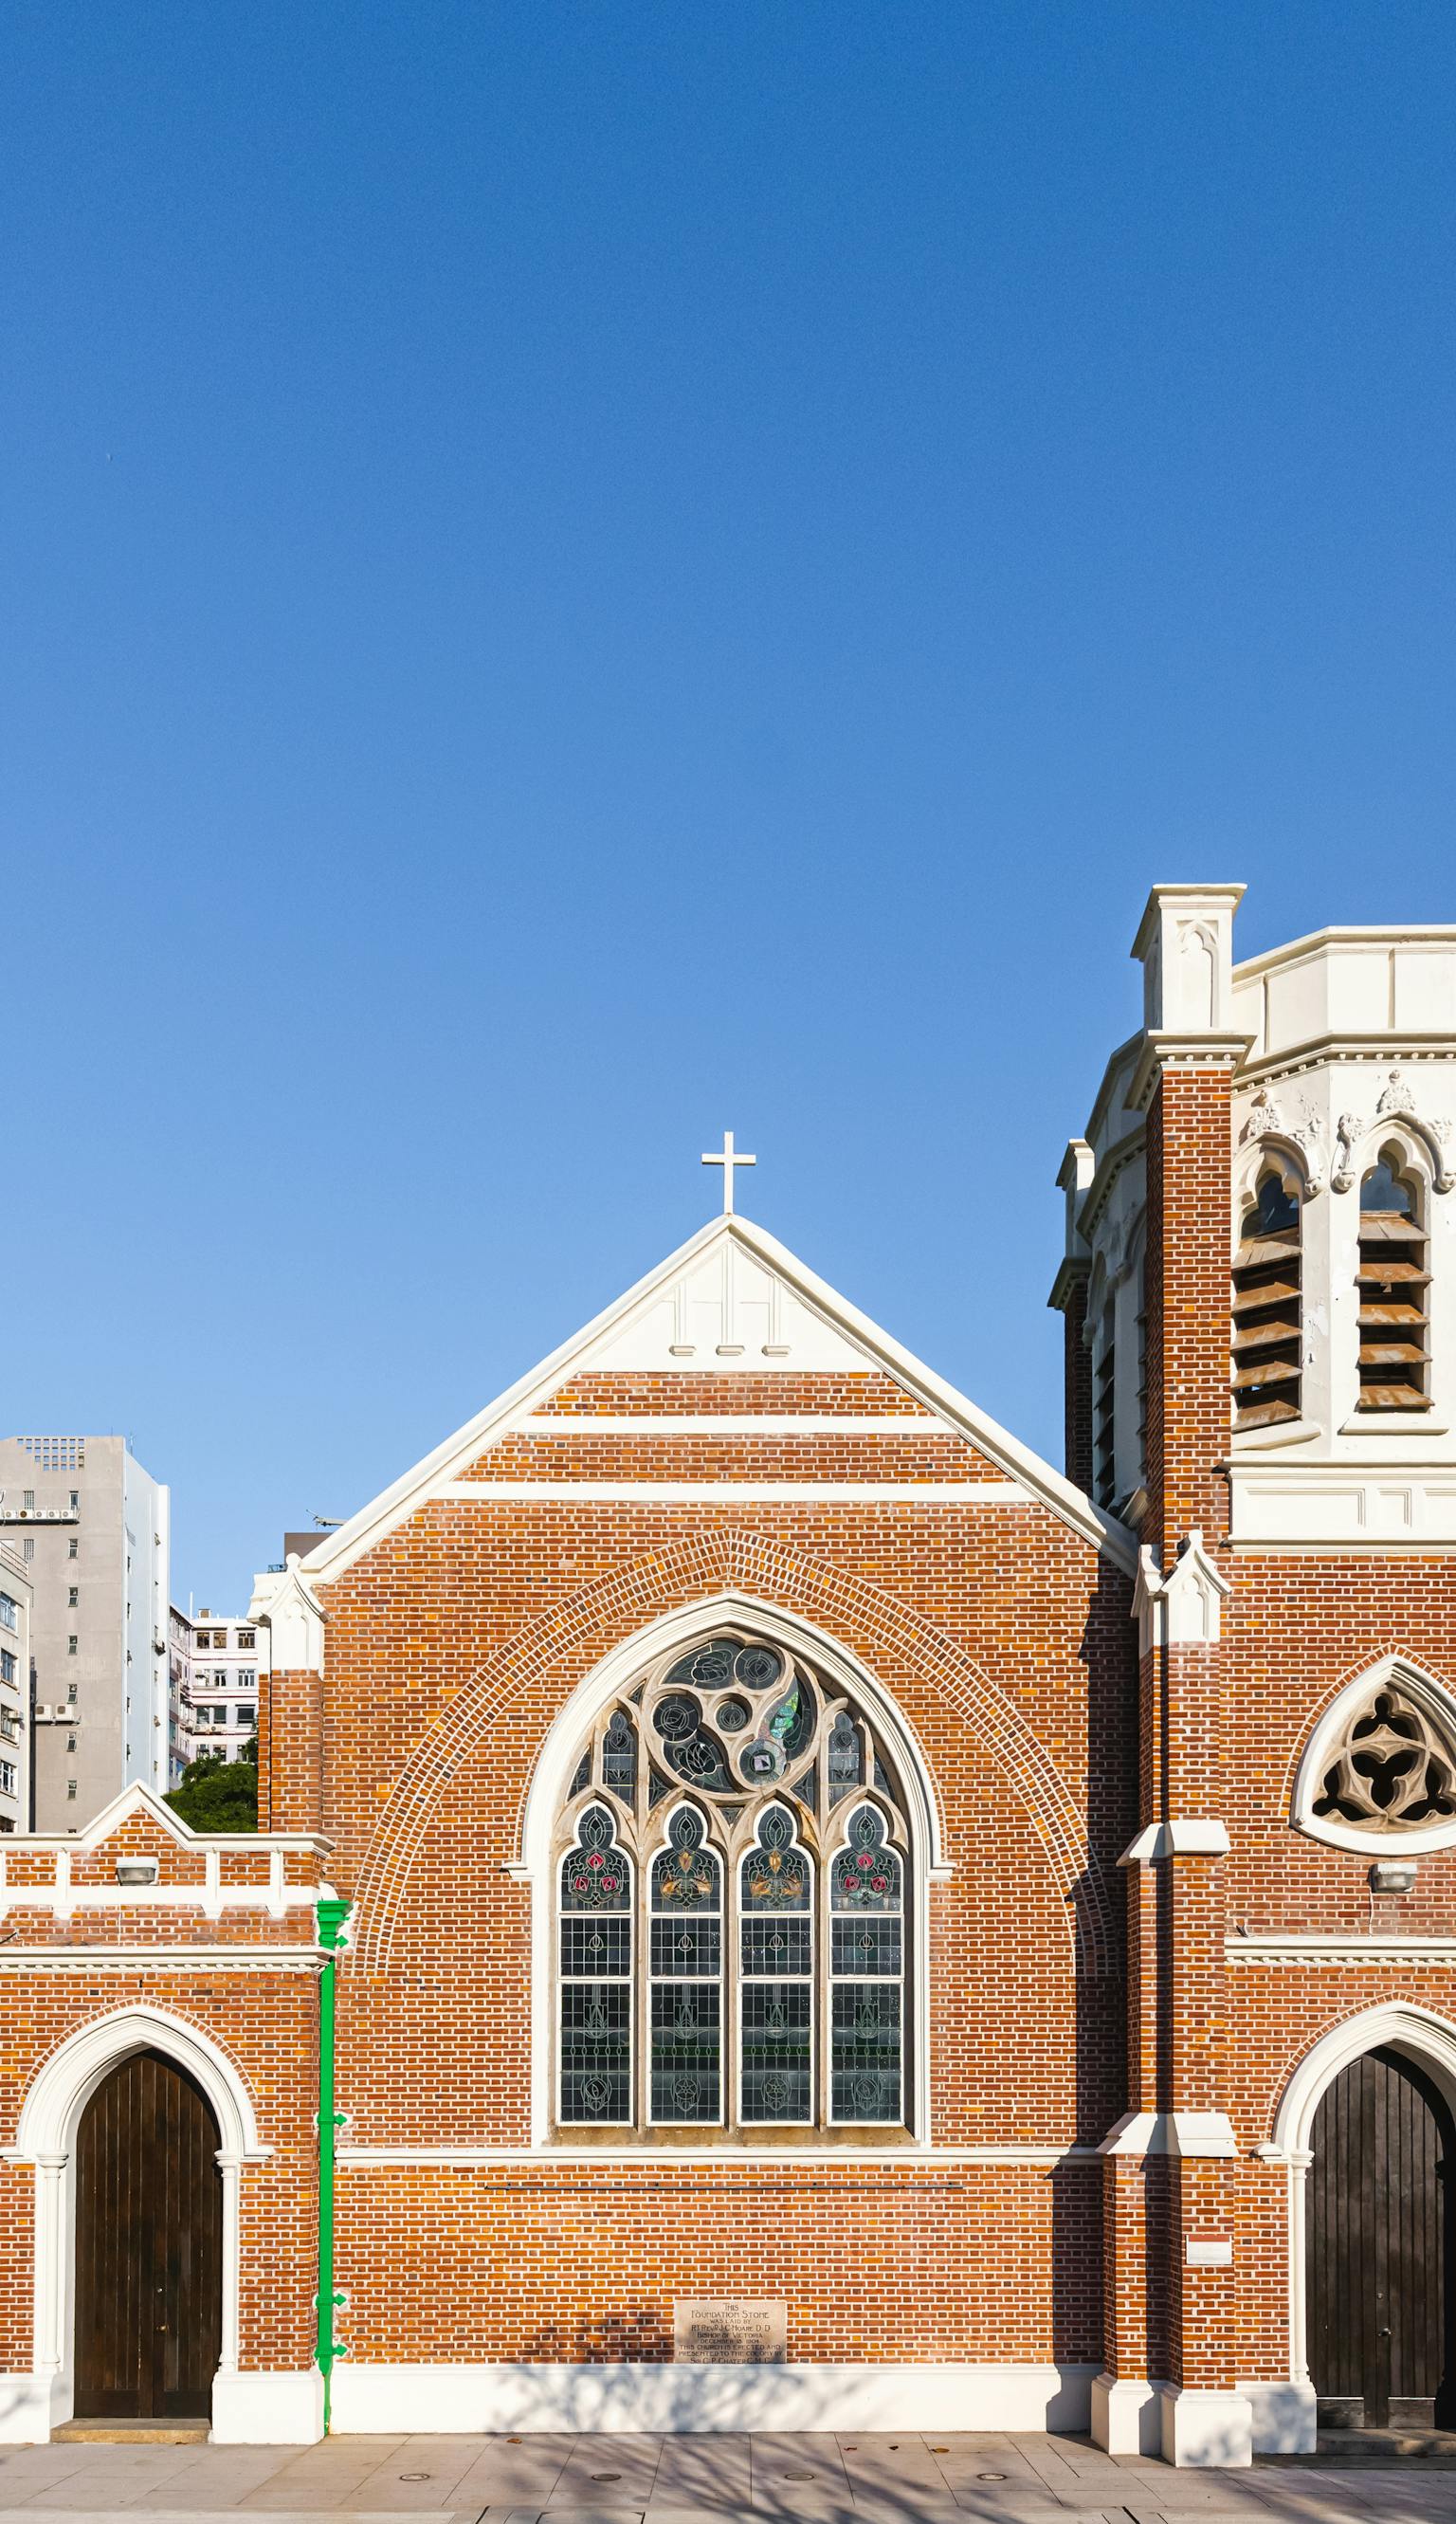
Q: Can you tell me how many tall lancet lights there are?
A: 4